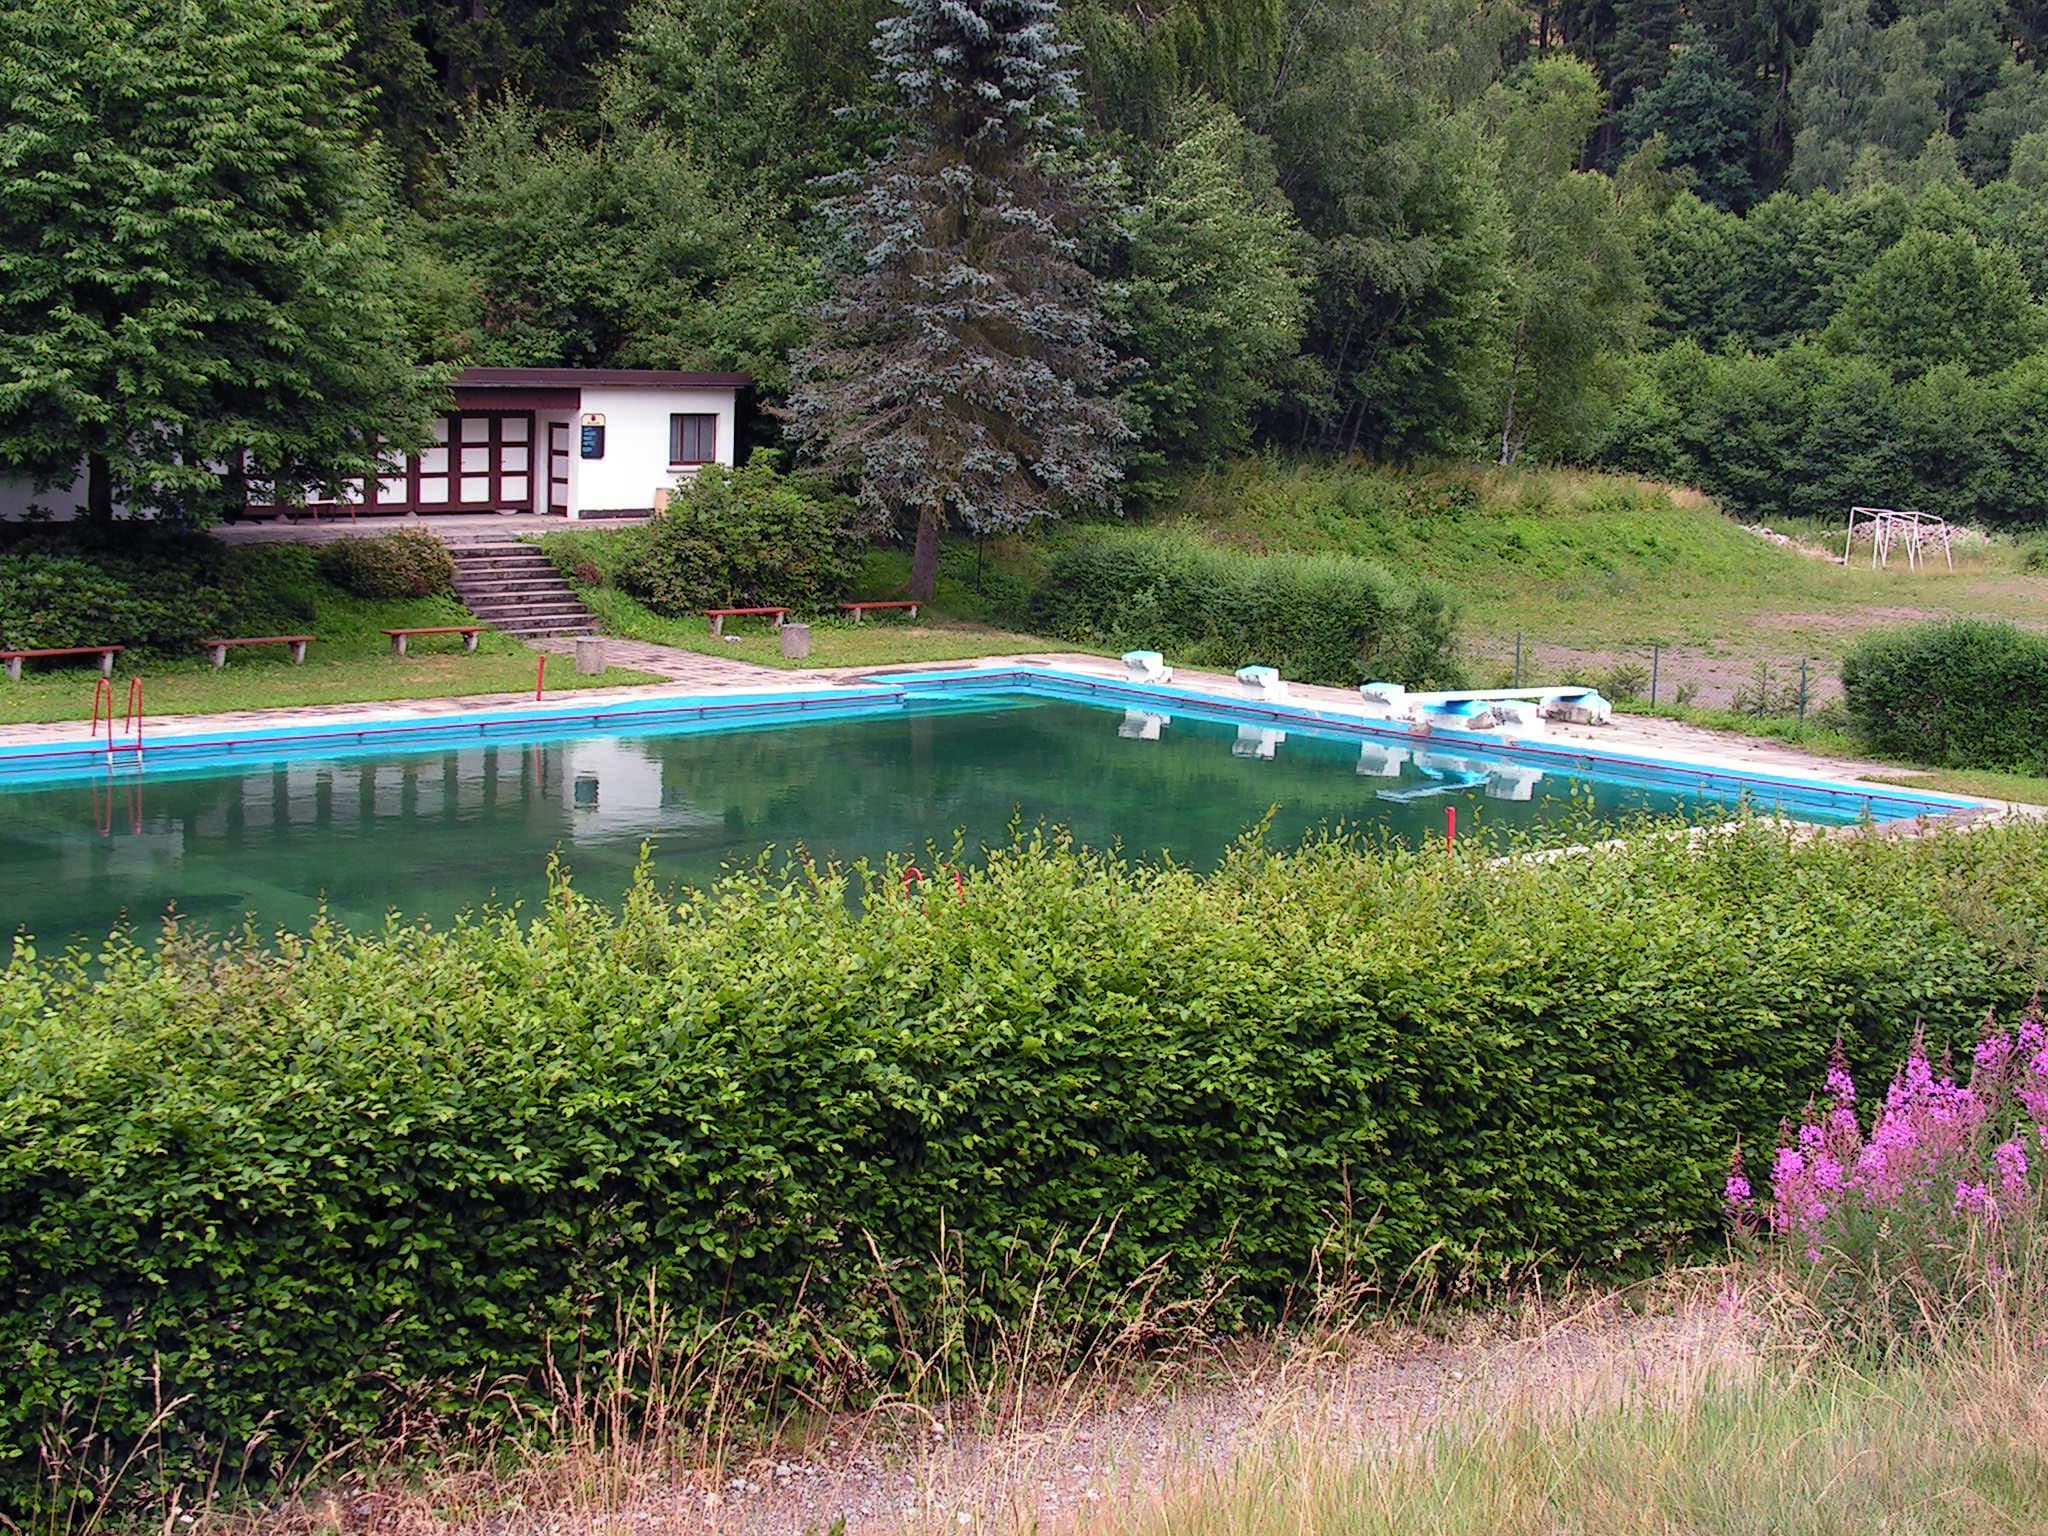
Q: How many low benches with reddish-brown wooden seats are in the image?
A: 5